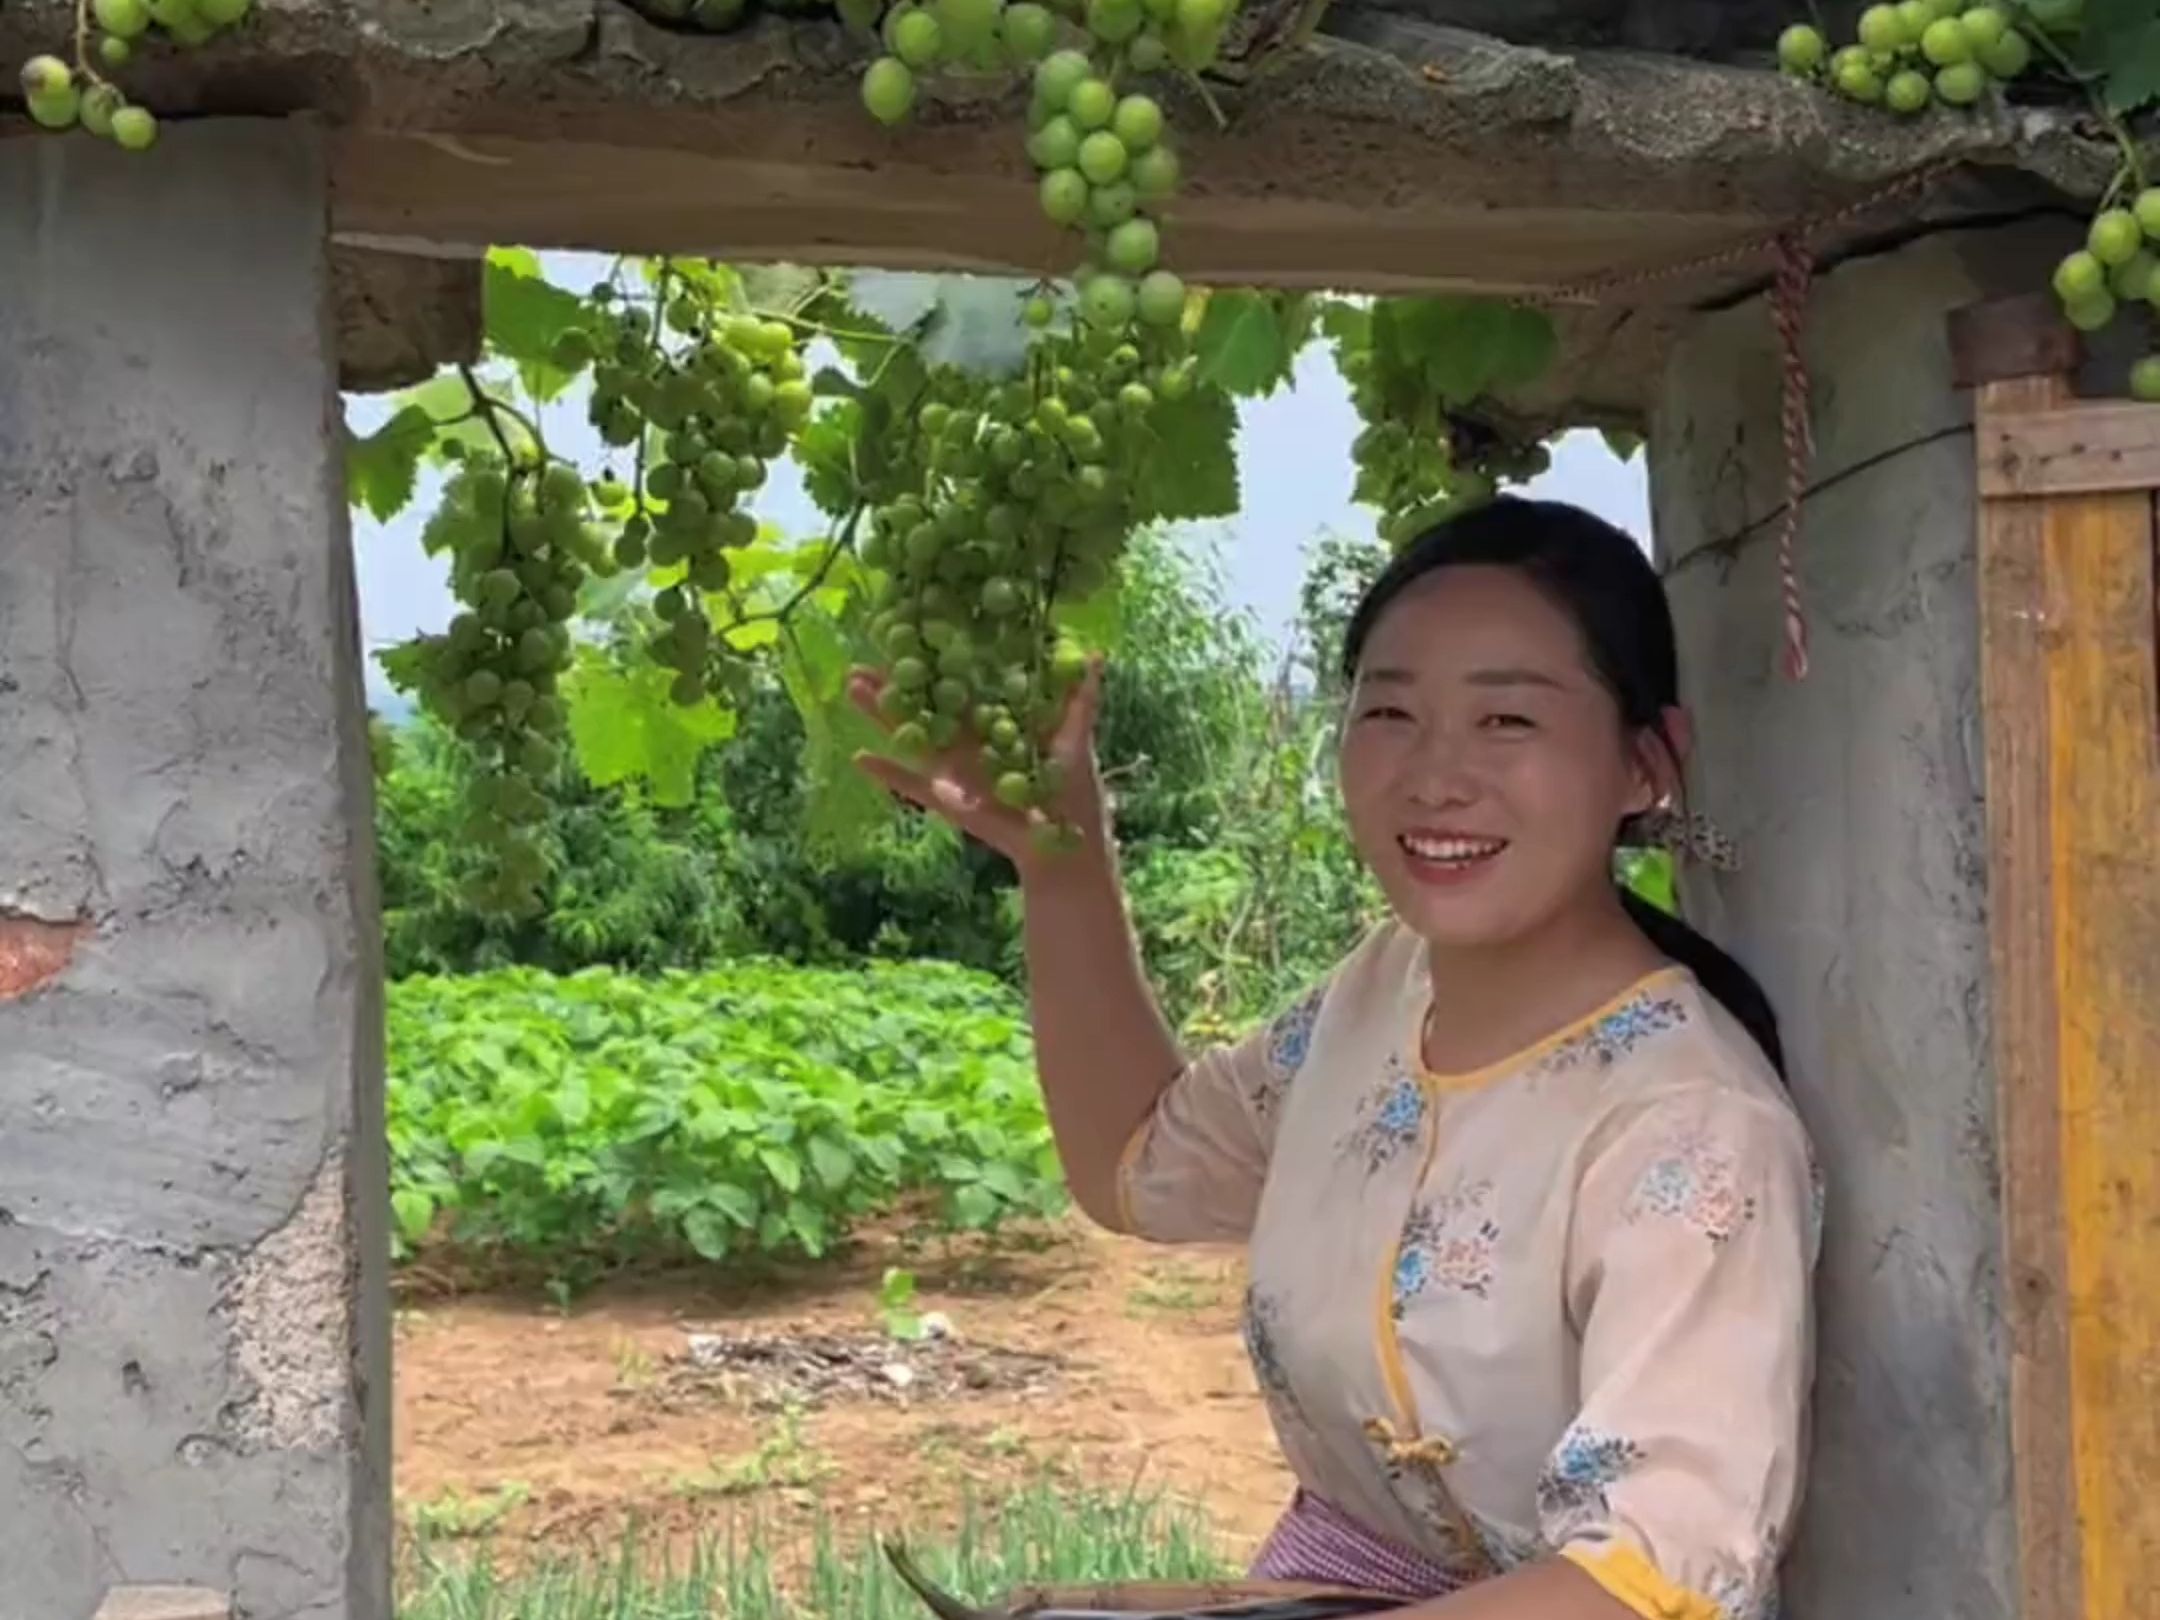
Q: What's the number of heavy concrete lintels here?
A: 1